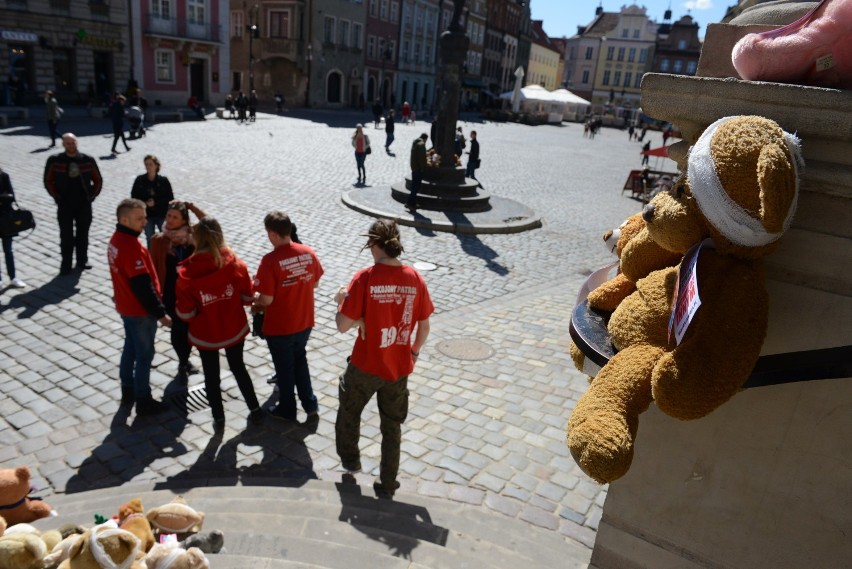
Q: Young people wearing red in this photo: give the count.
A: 4